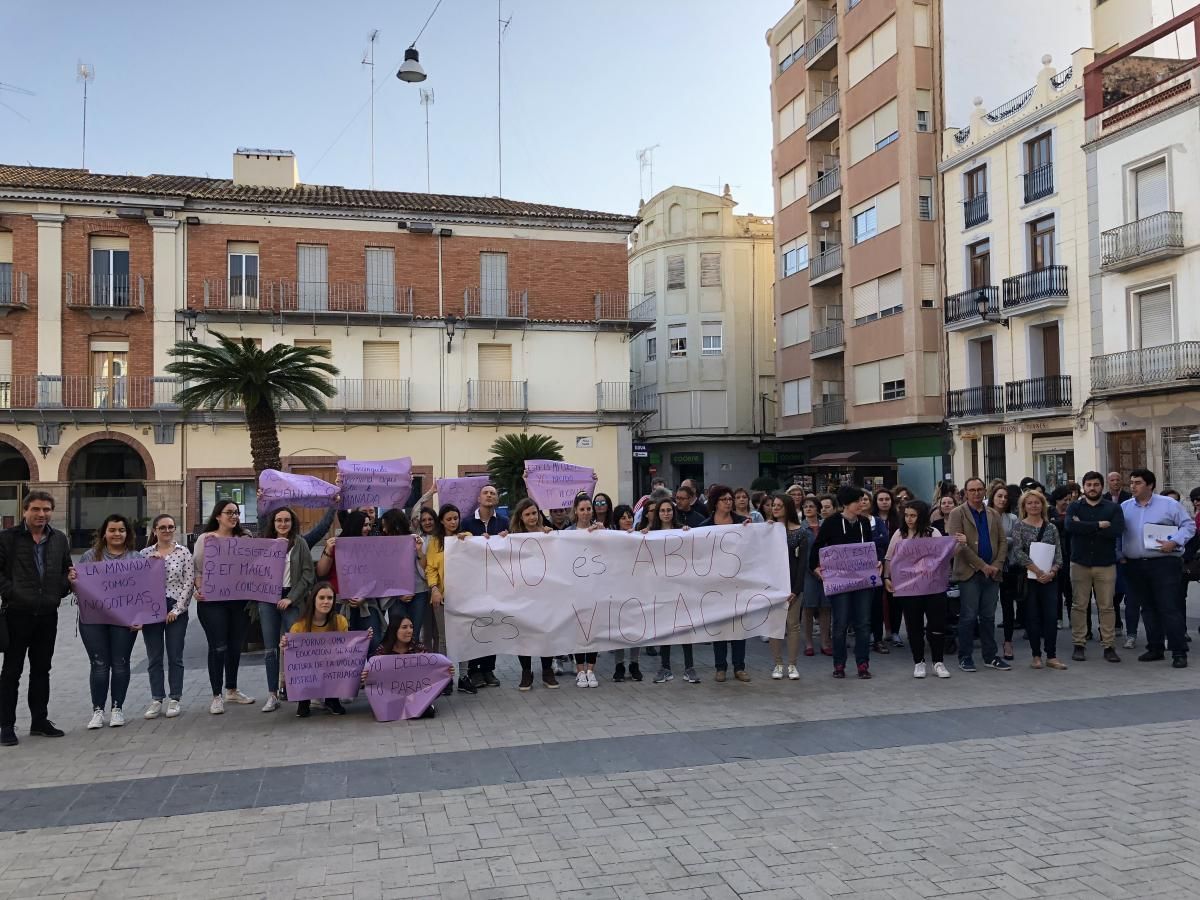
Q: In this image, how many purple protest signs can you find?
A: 11